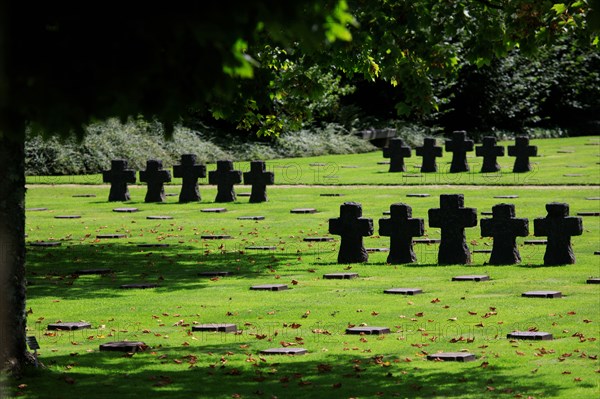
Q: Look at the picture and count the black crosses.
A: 15